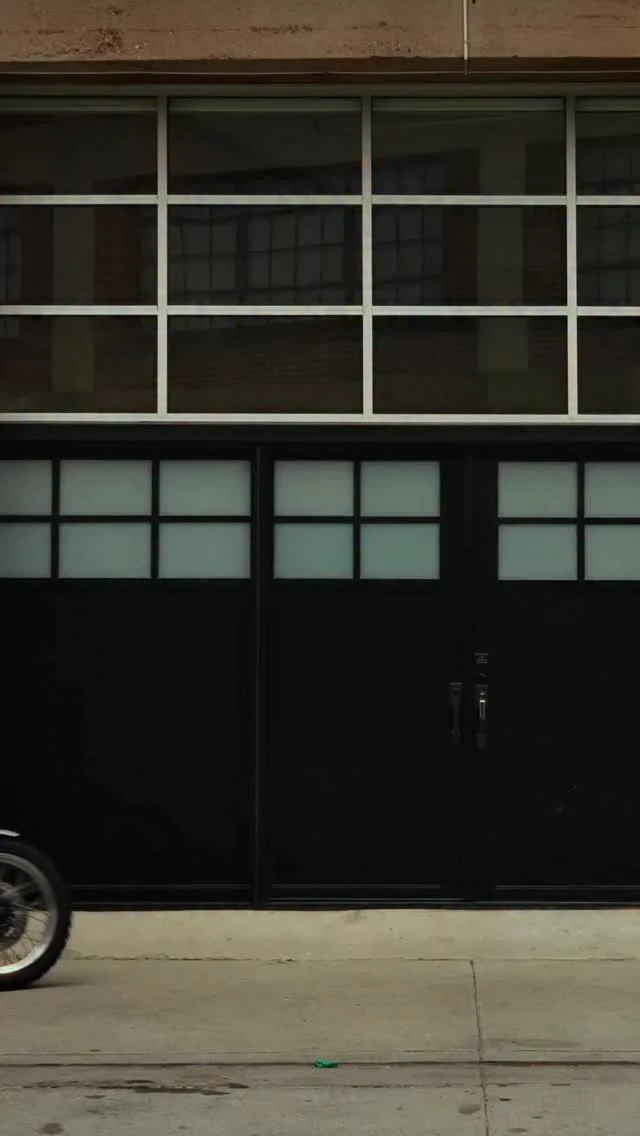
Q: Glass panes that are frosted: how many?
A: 14